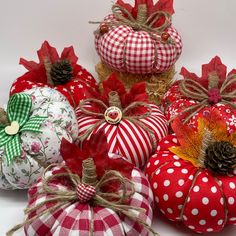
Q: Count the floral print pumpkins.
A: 2